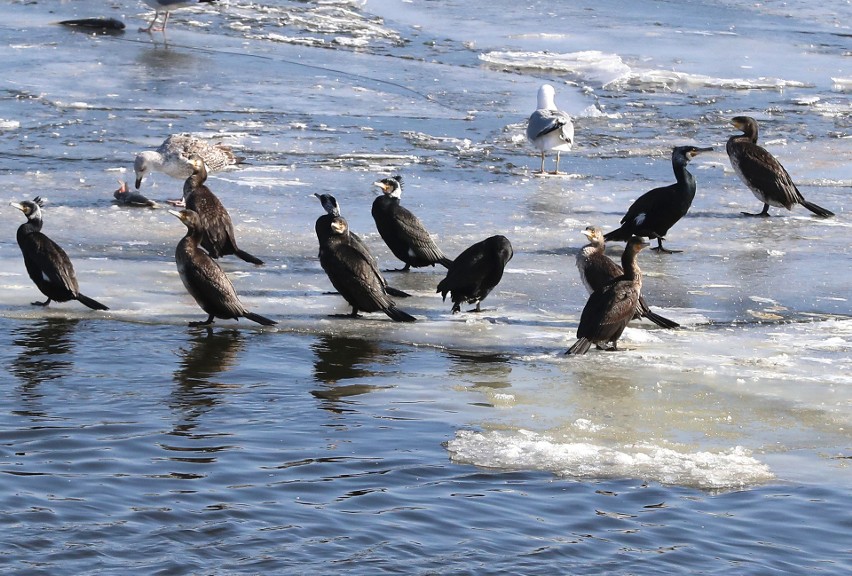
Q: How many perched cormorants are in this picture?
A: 11